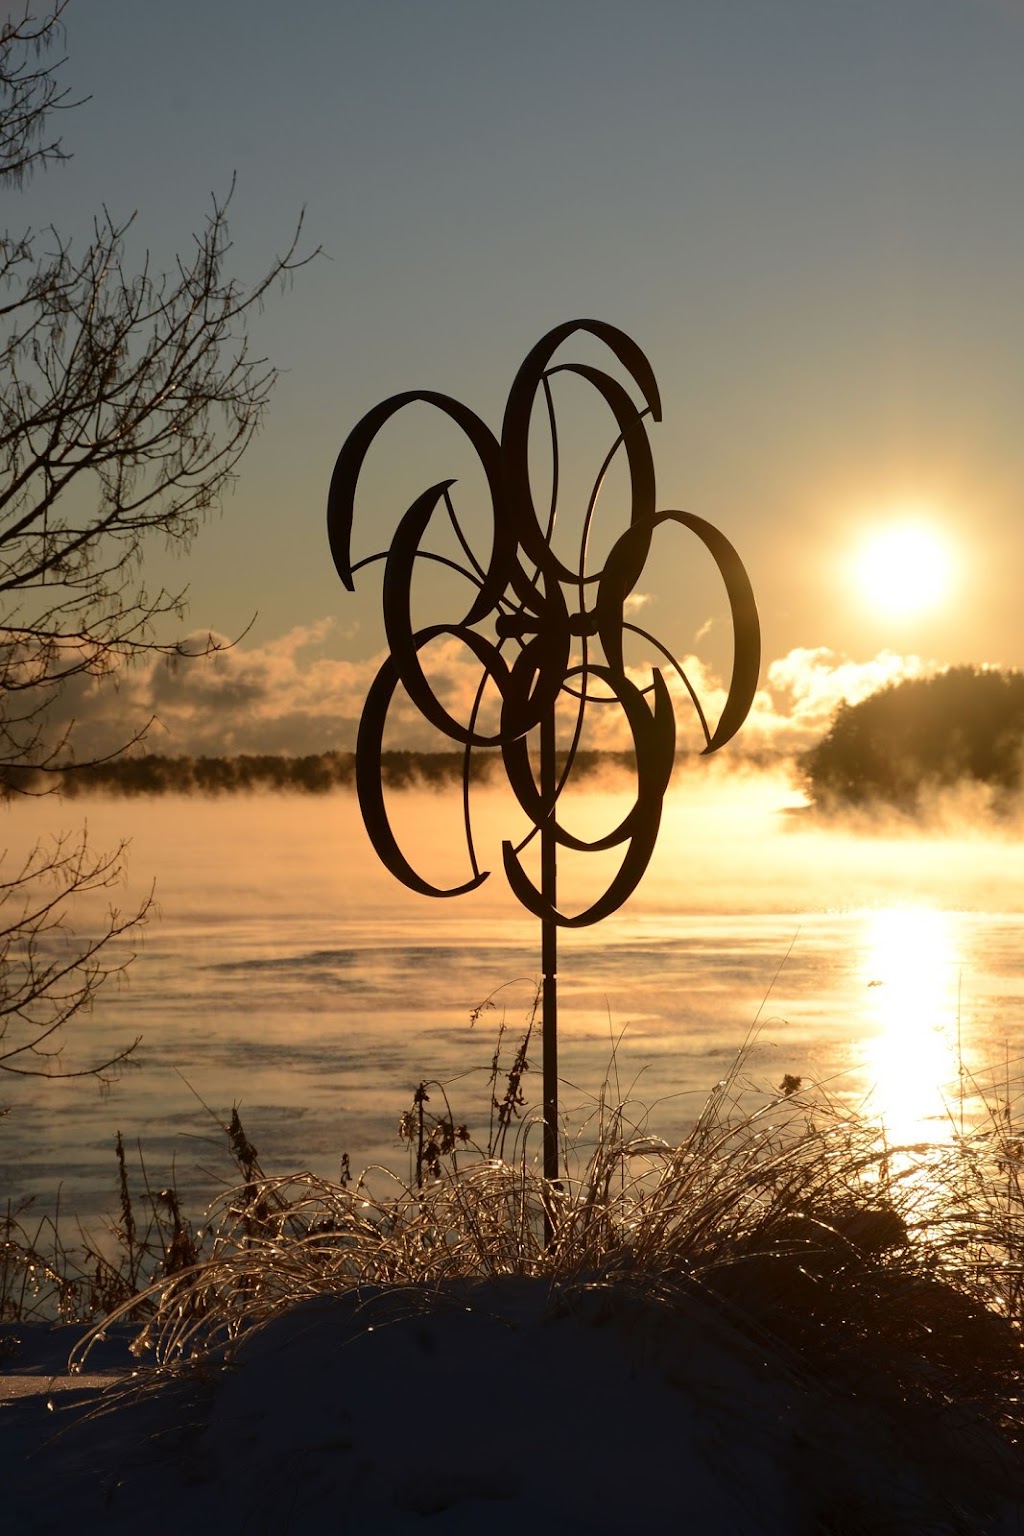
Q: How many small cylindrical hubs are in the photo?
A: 2